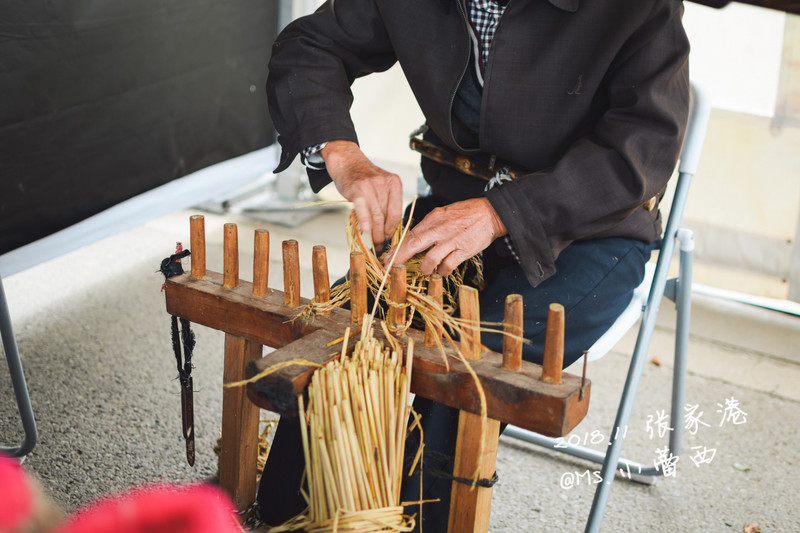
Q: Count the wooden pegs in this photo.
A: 11